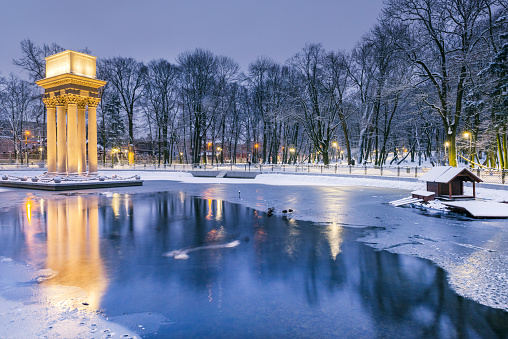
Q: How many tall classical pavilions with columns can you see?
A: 1